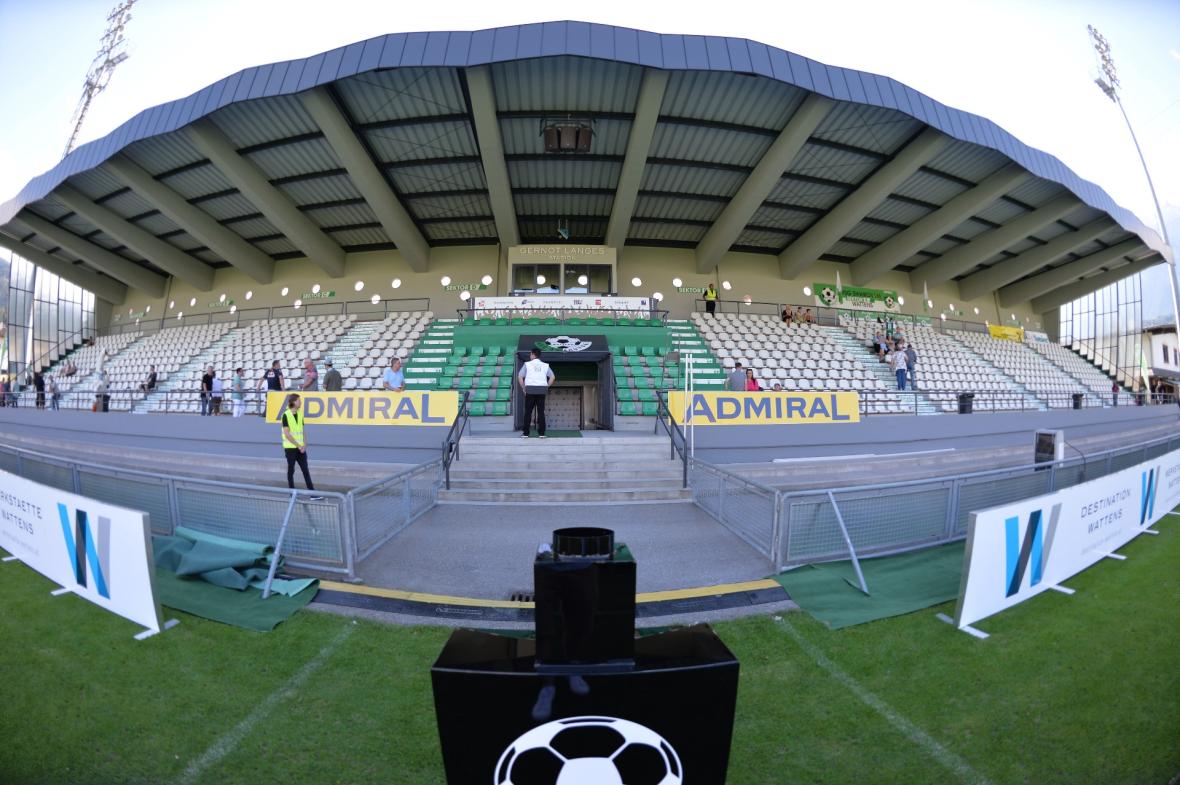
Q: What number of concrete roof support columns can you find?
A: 15